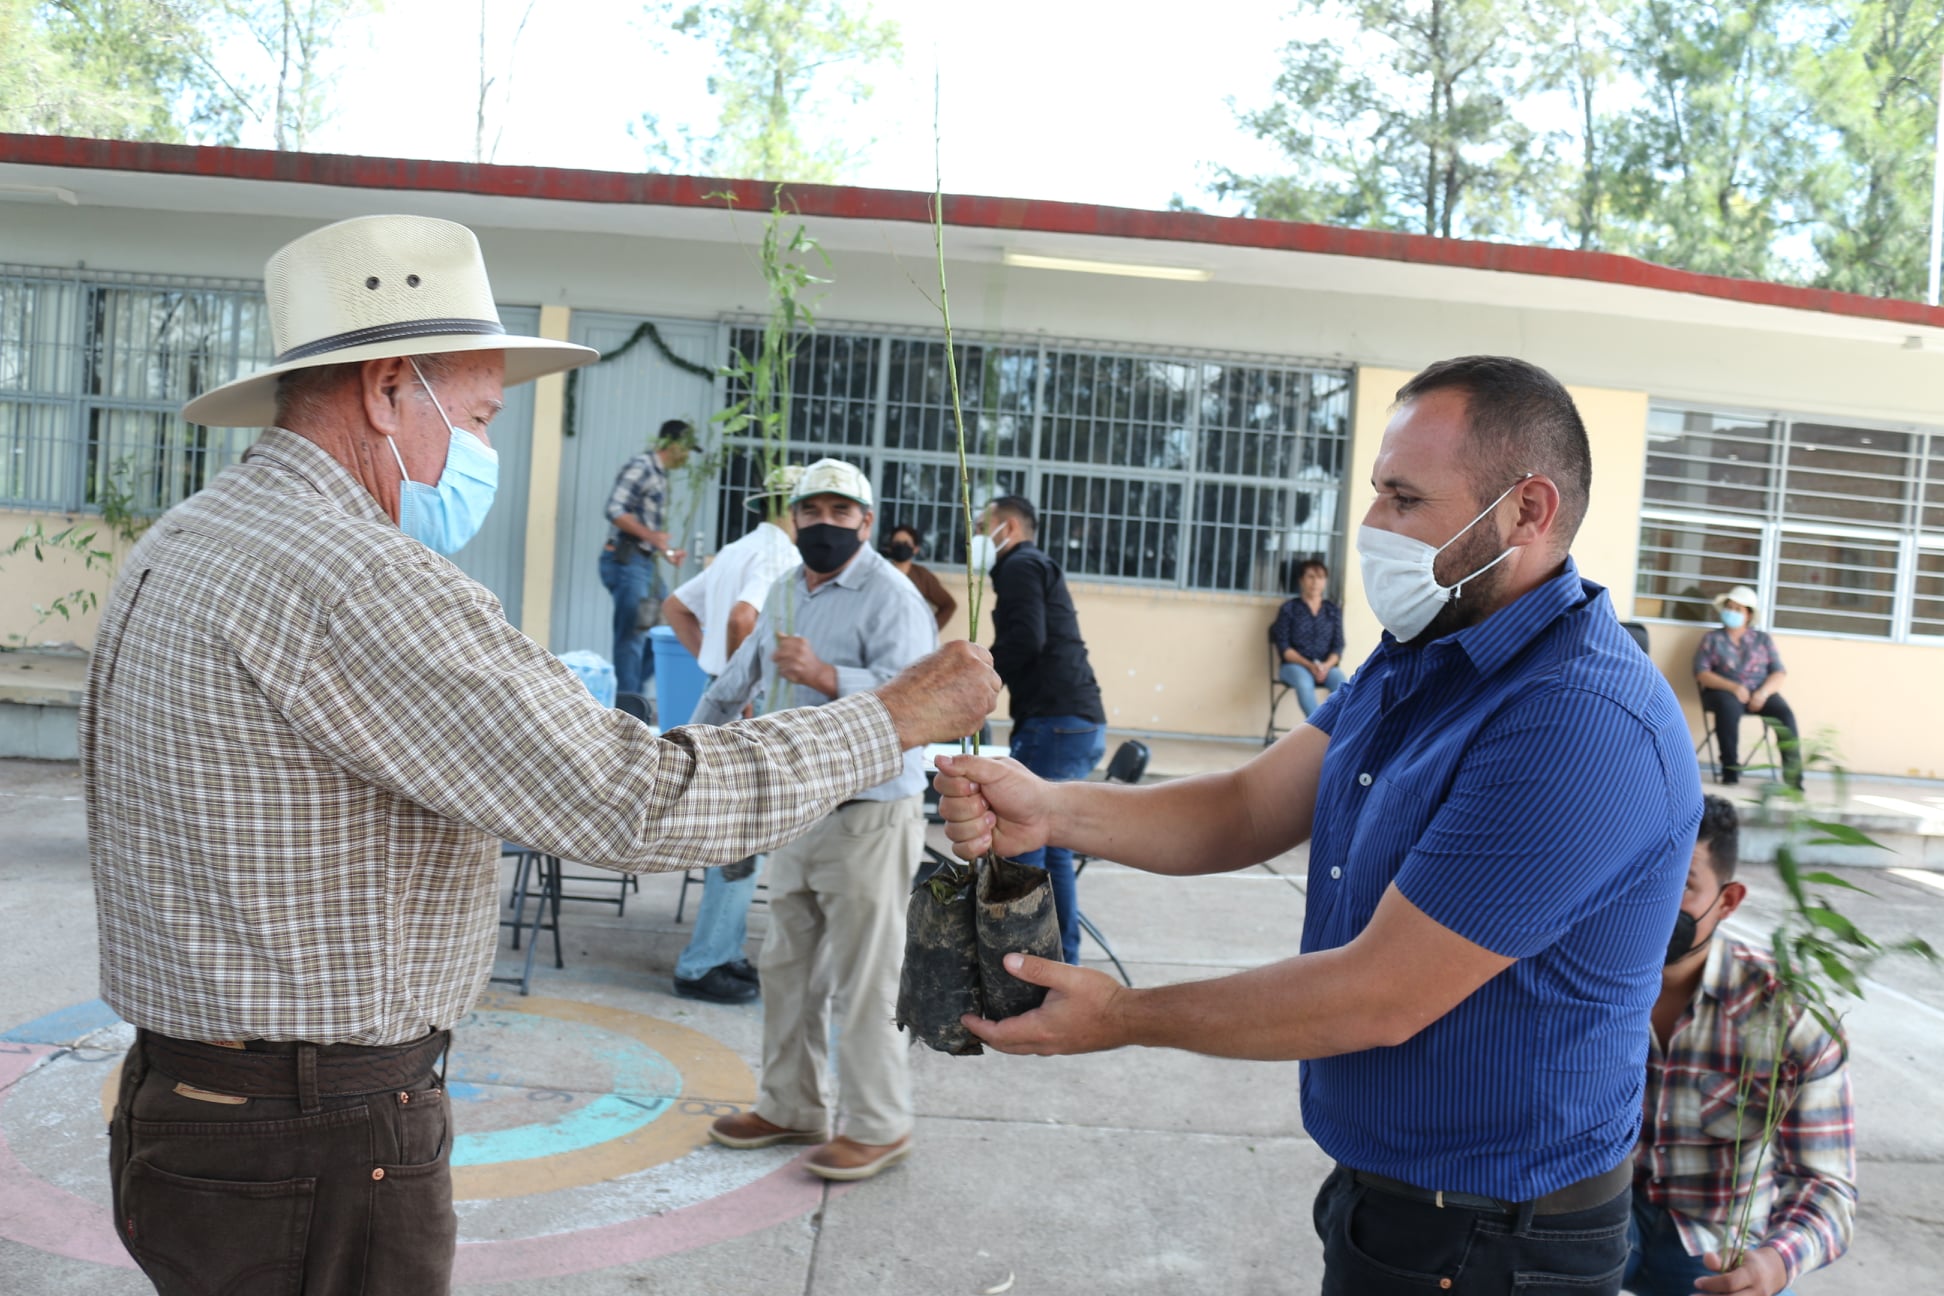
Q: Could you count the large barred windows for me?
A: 3